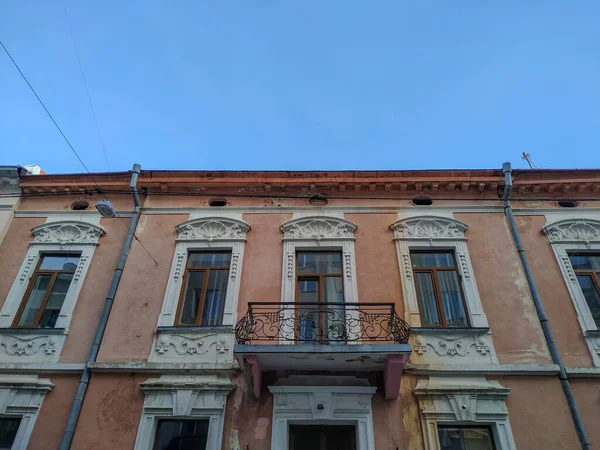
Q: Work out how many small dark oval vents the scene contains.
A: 5